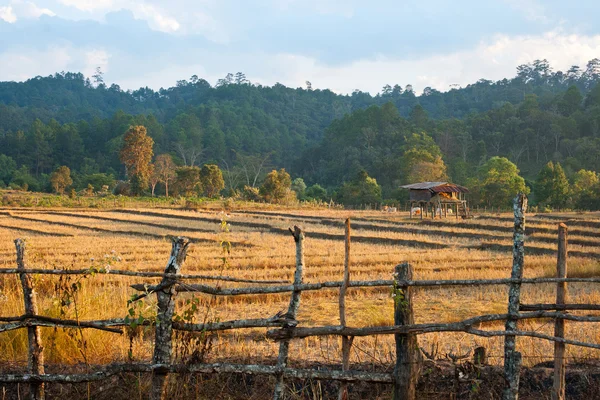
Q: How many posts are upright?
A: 7